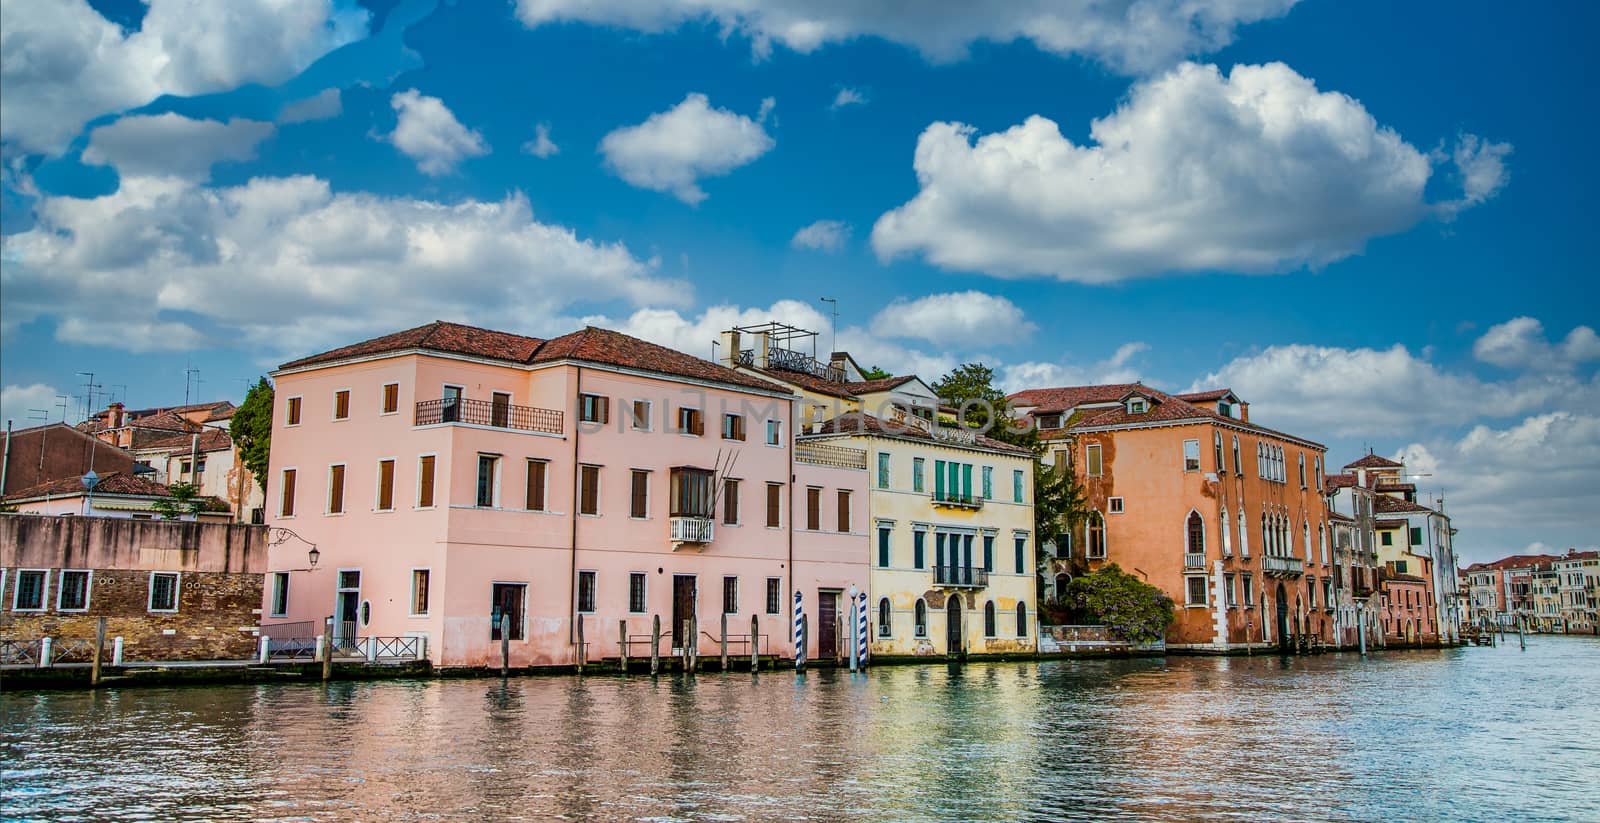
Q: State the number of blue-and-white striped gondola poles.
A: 2